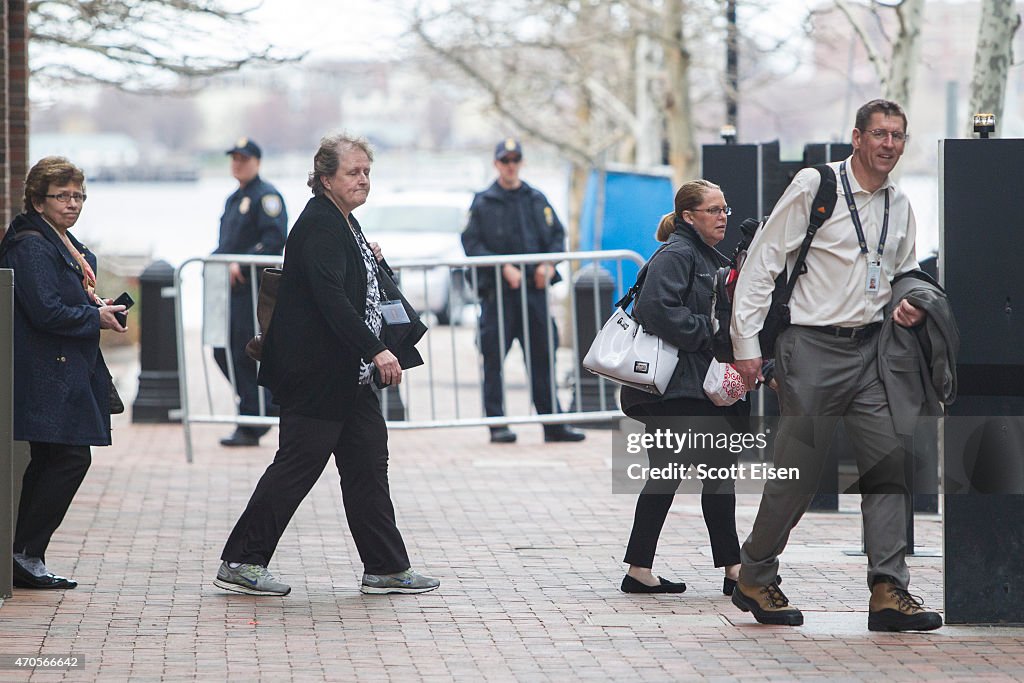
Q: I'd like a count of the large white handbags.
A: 1